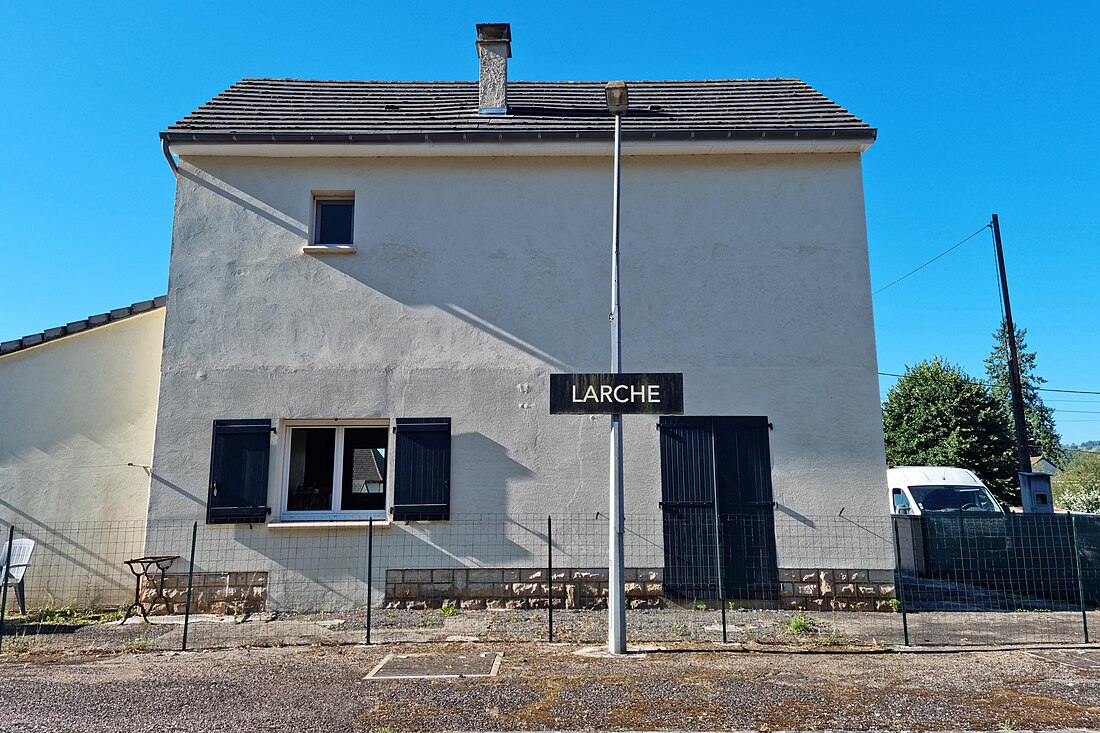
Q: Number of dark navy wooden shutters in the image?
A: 4